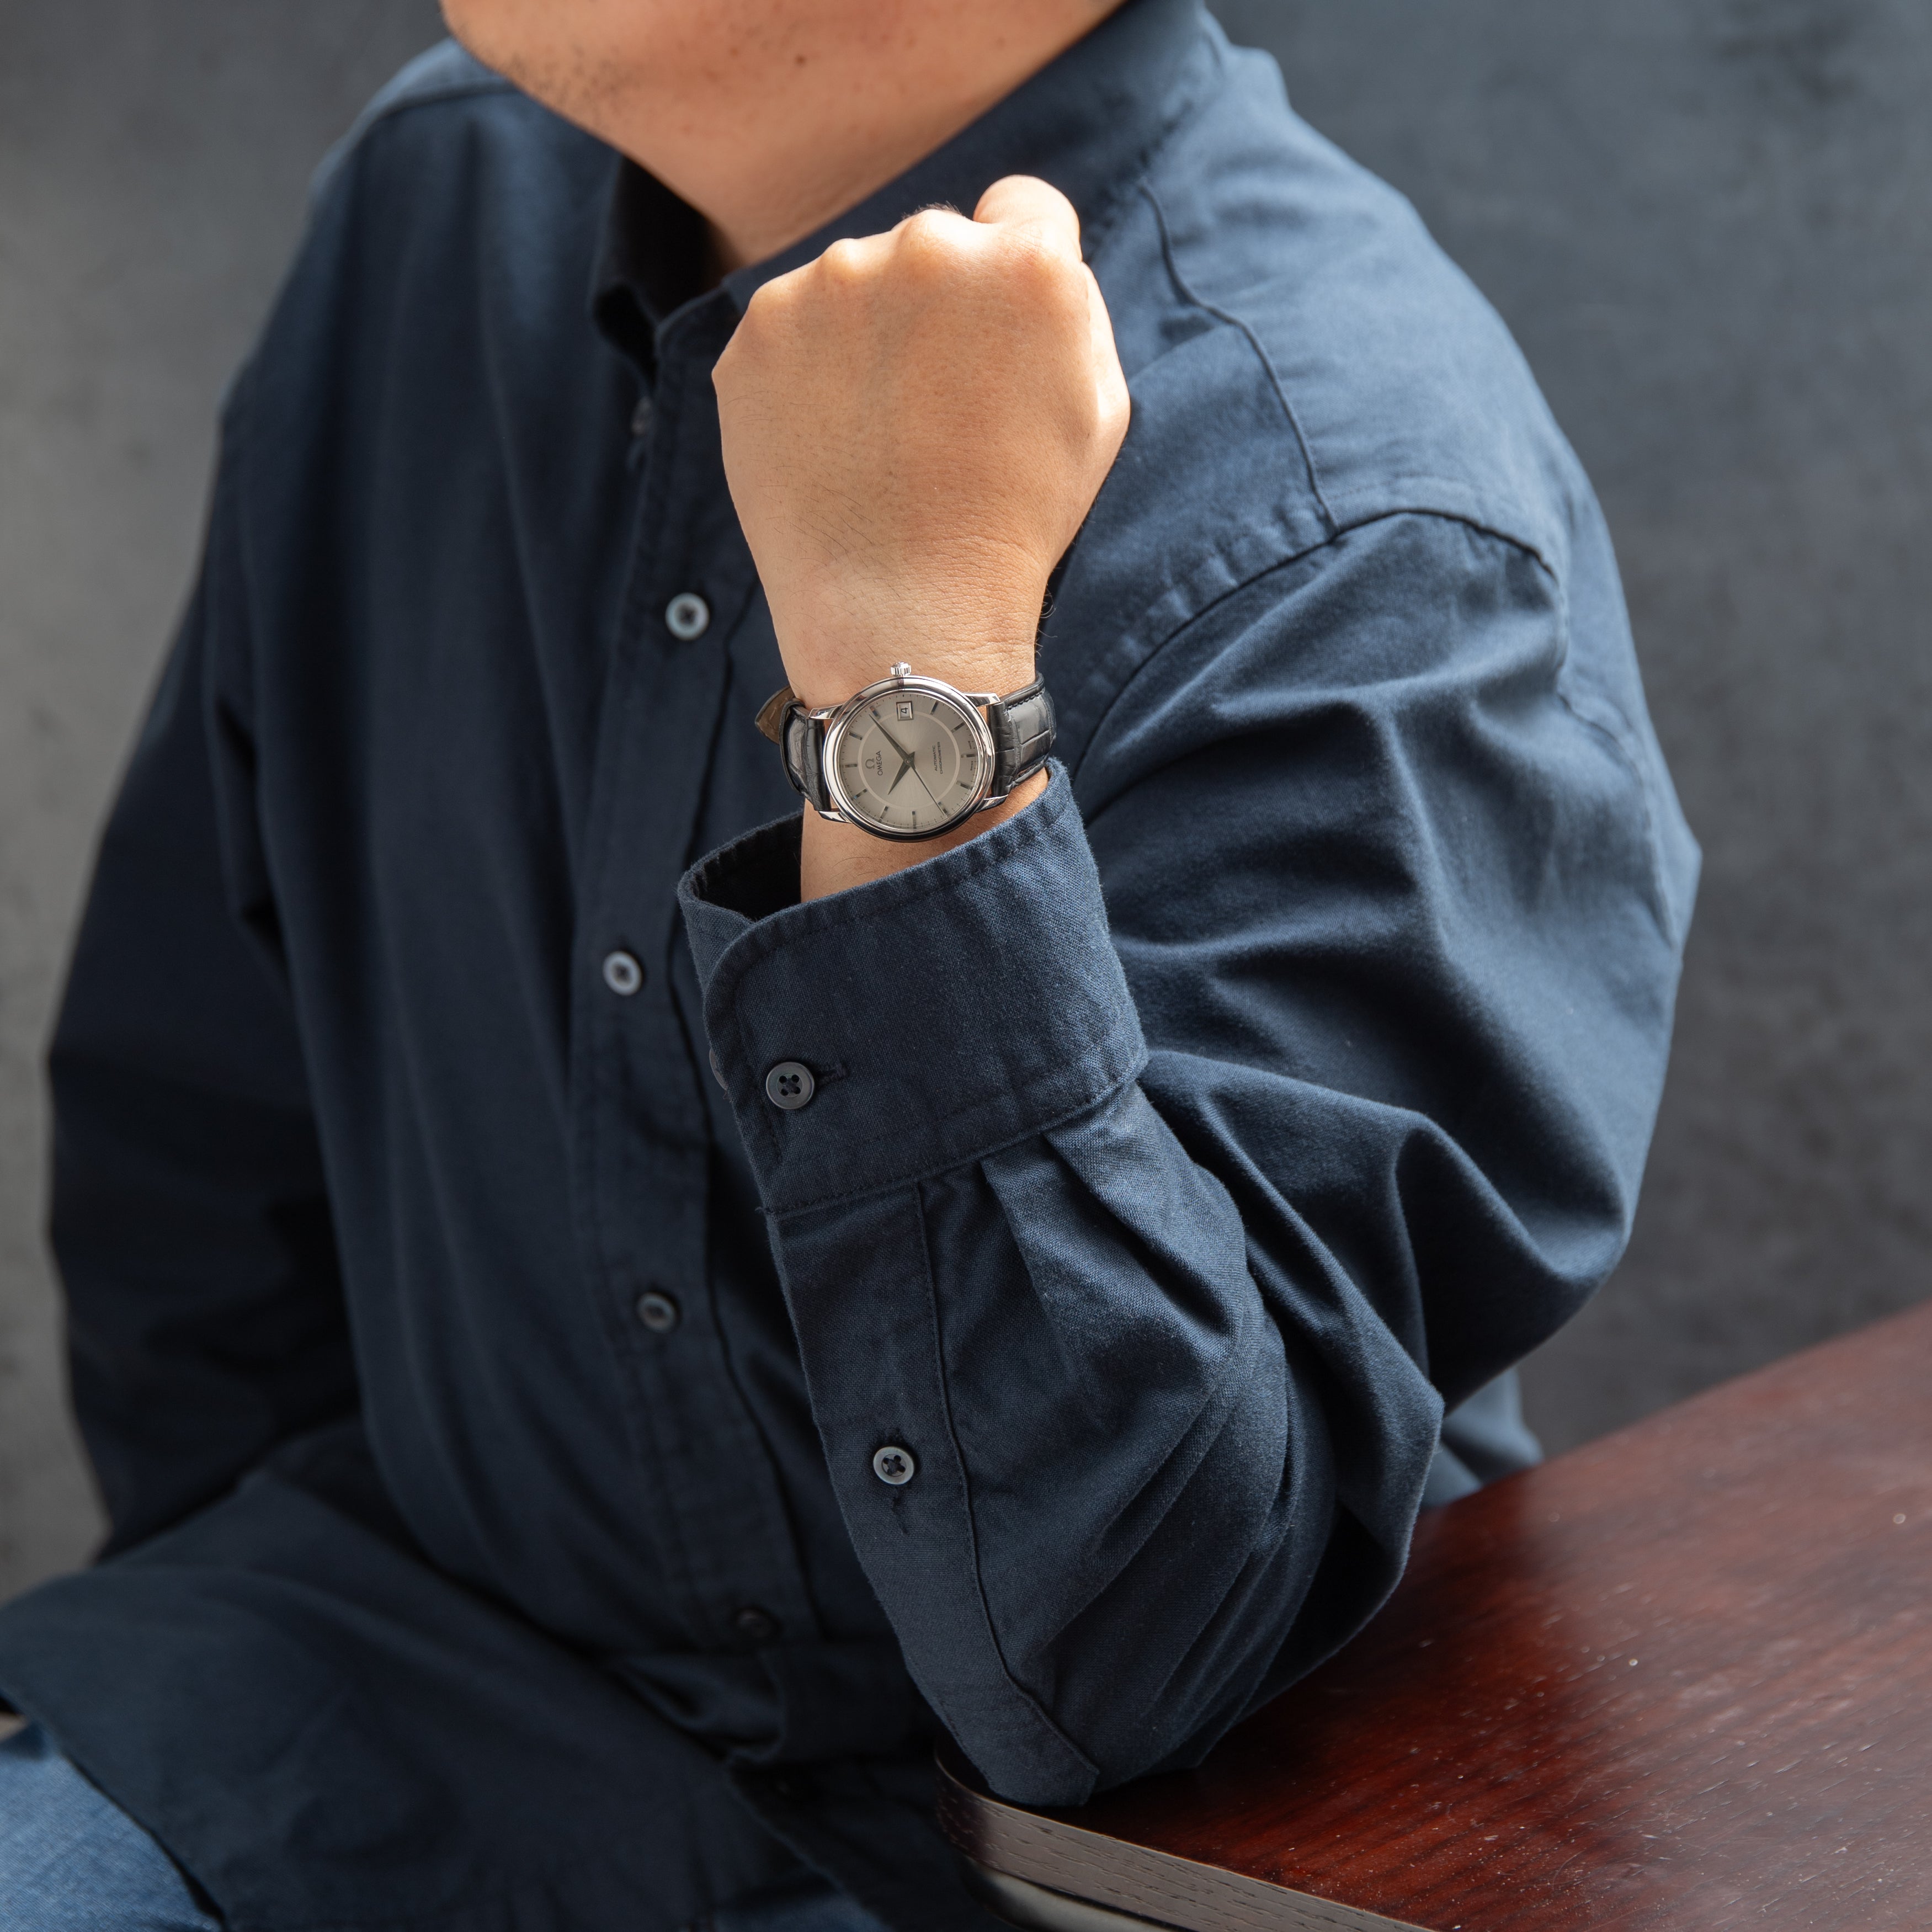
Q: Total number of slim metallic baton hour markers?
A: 11